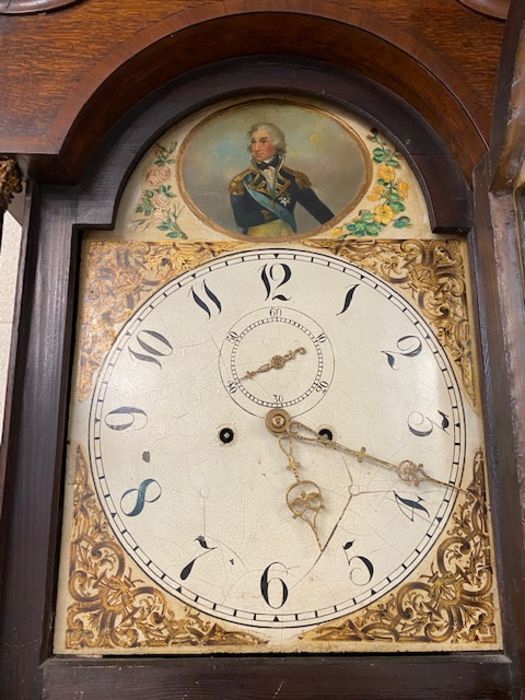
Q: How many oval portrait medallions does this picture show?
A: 1